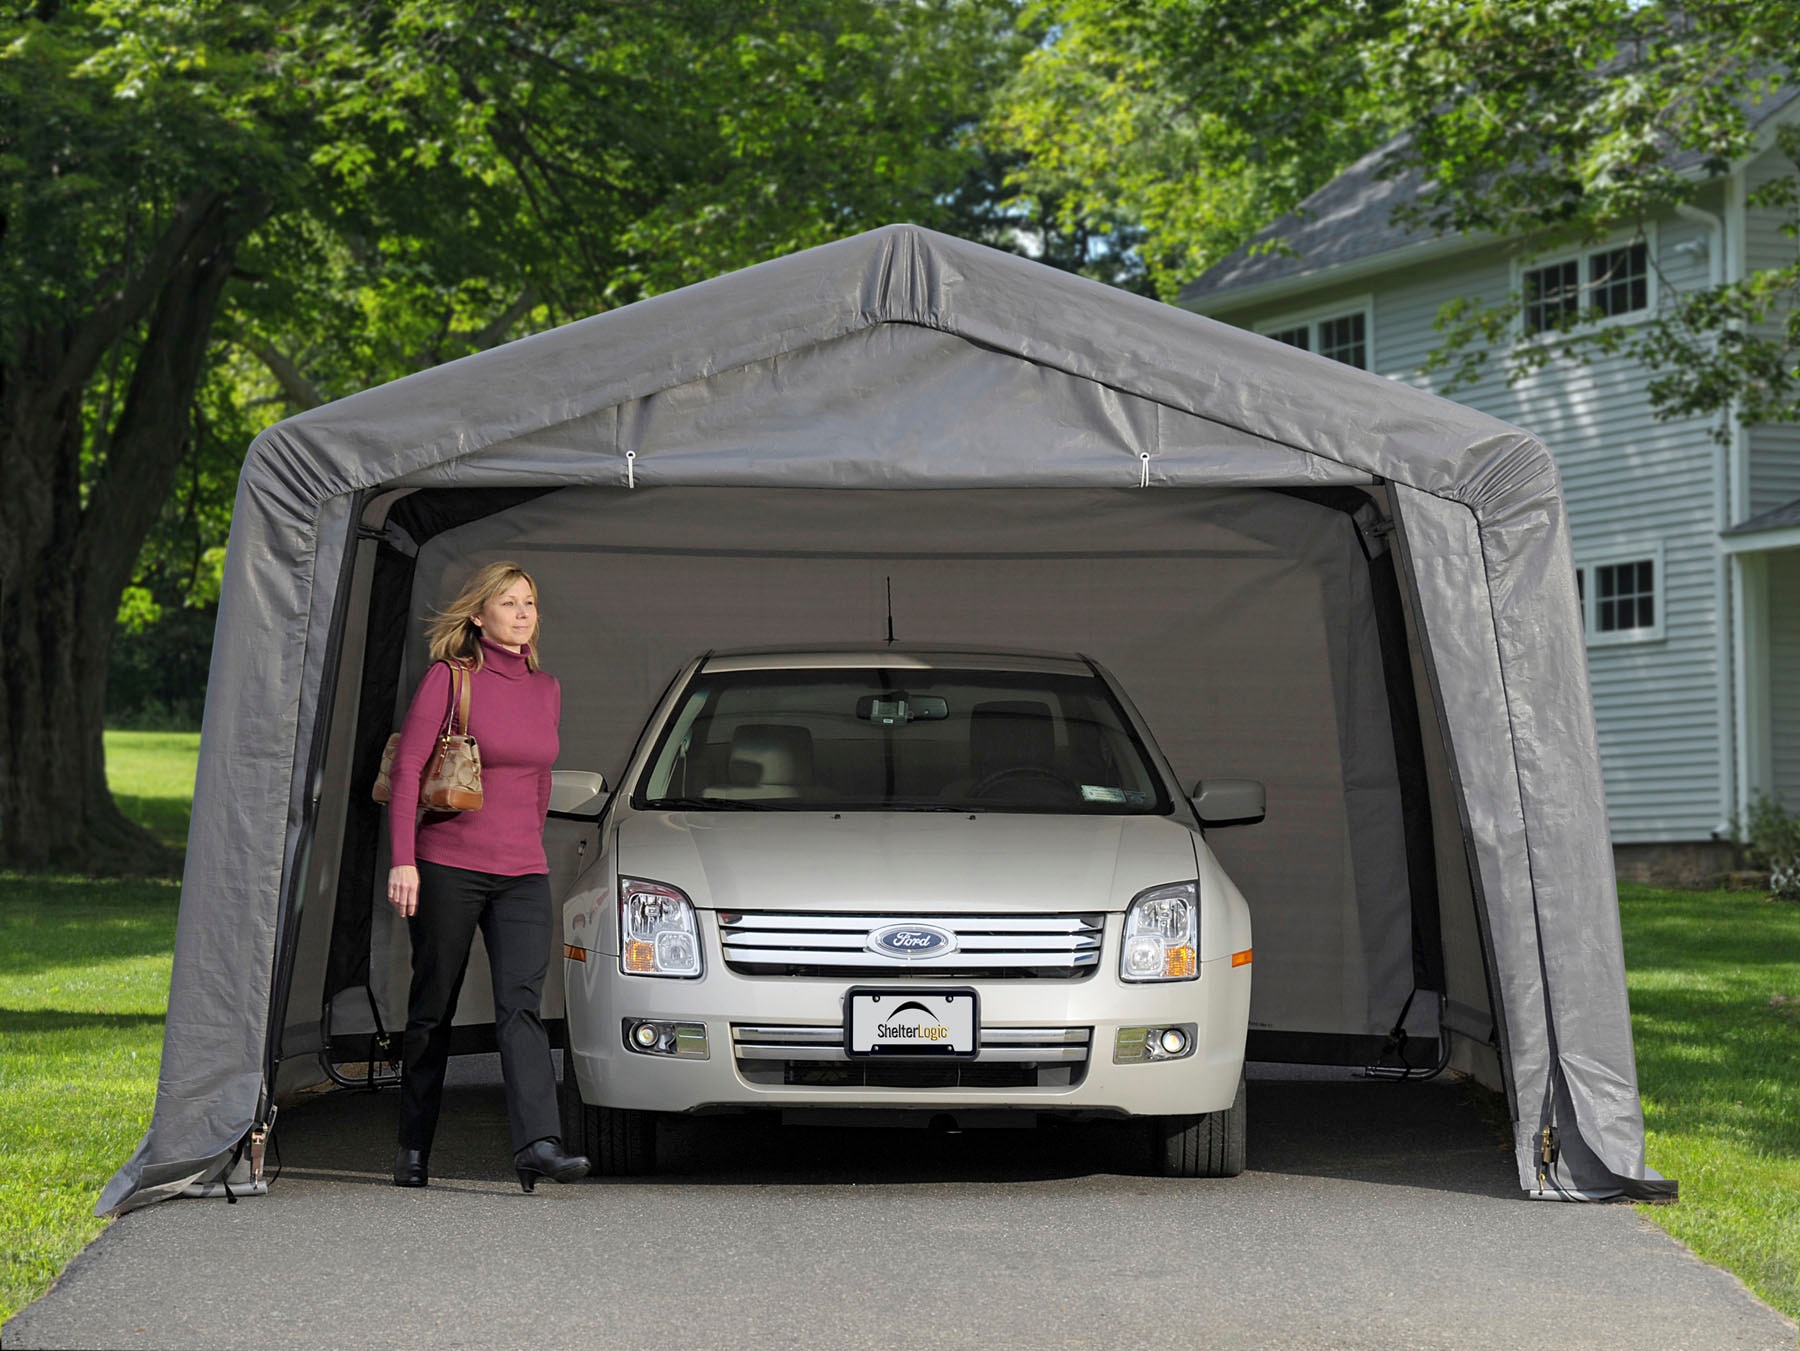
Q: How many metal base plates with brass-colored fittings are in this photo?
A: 2